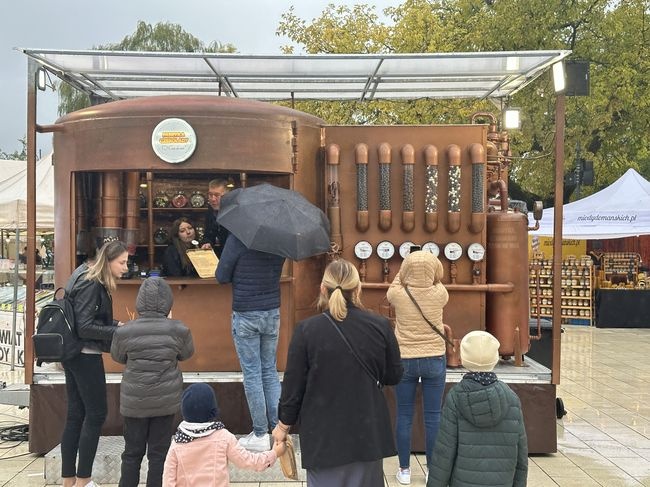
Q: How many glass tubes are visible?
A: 7